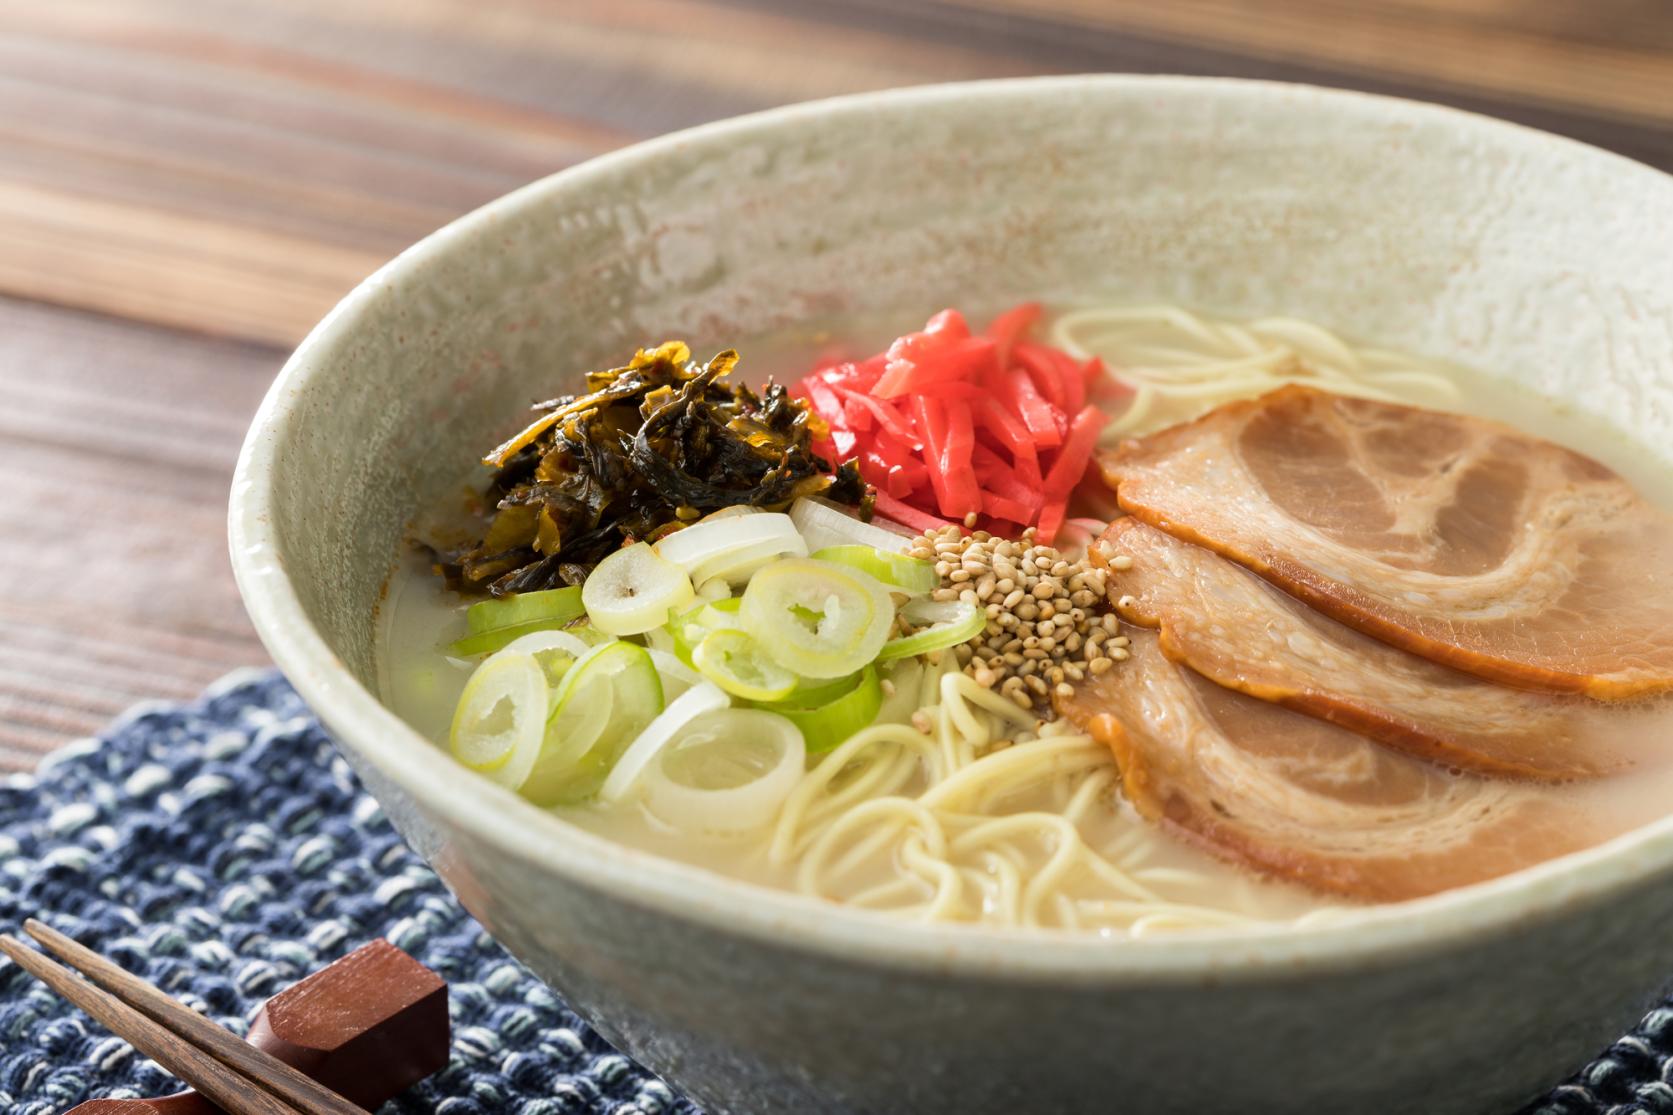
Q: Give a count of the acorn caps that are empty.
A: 0